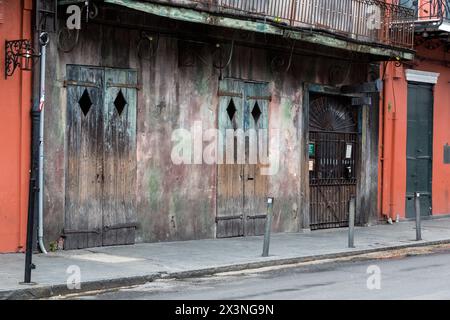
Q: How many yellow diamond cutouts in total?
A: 0